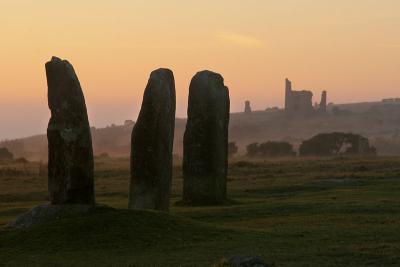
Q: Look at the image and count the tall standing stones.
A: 3